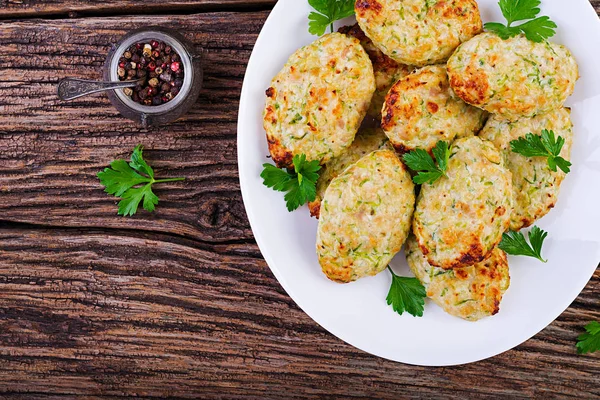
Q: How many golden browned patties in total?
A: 10